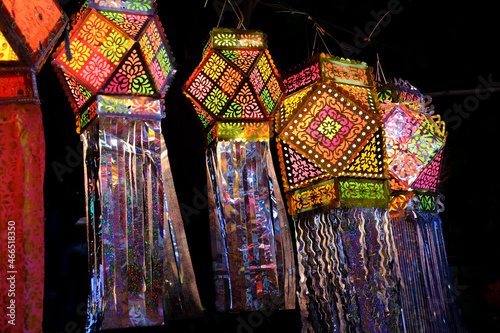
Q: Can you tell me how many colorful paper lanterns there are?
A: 5